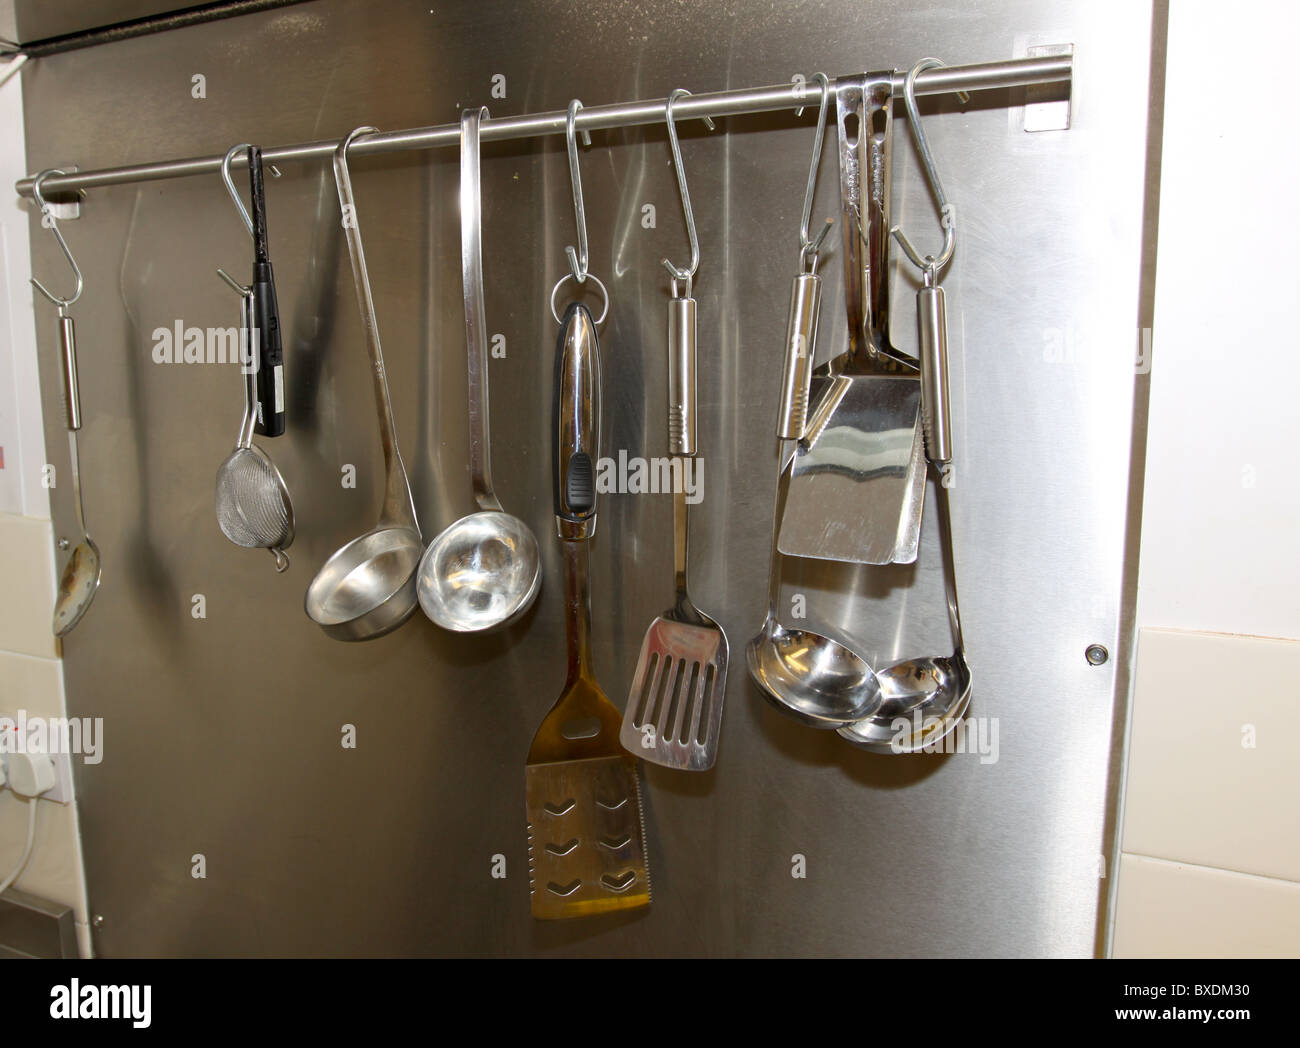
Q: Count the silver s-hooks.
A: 6